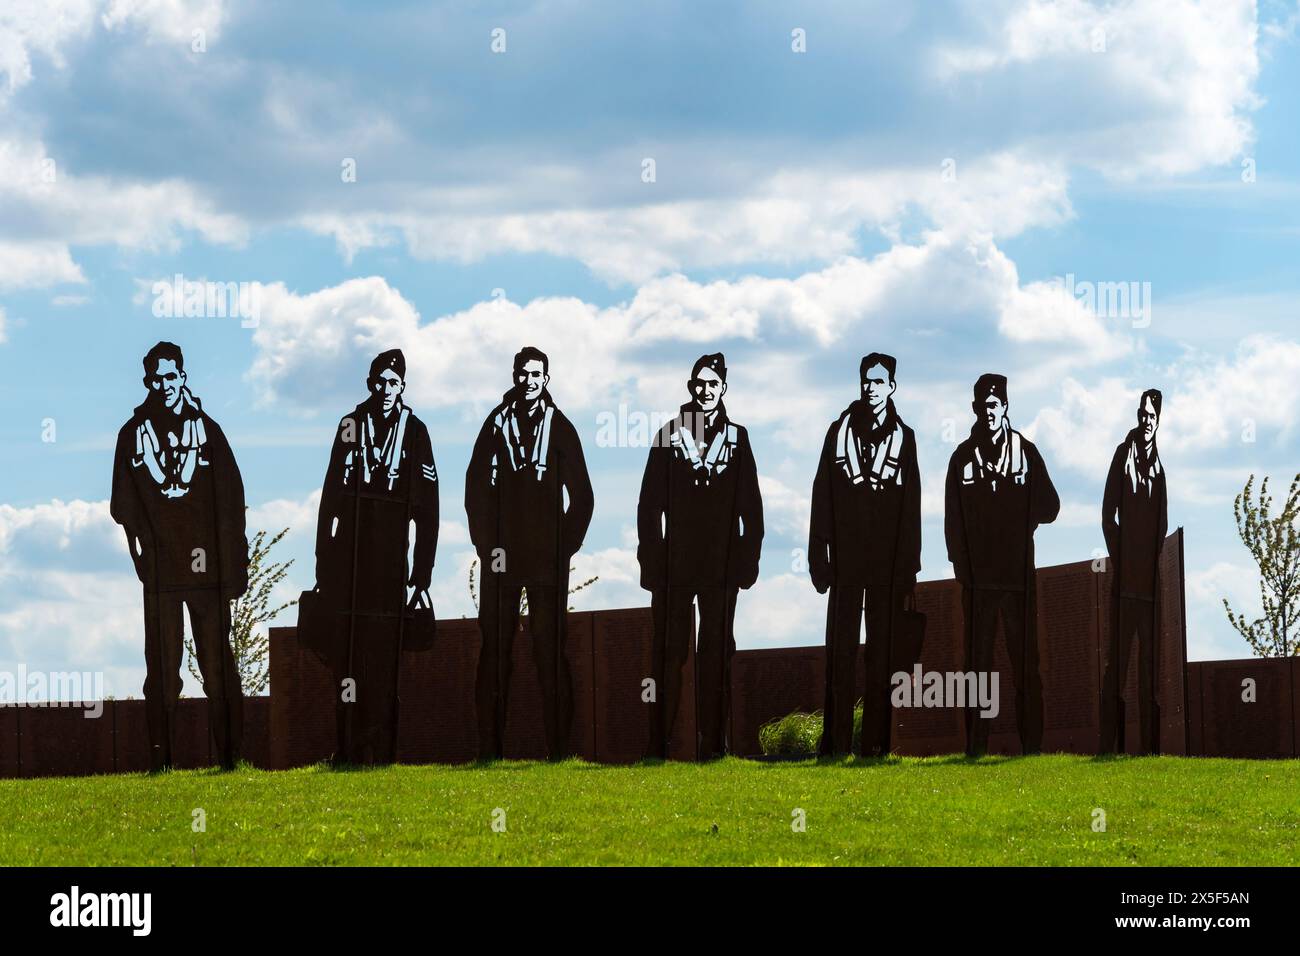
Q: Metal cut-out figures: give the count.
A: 7